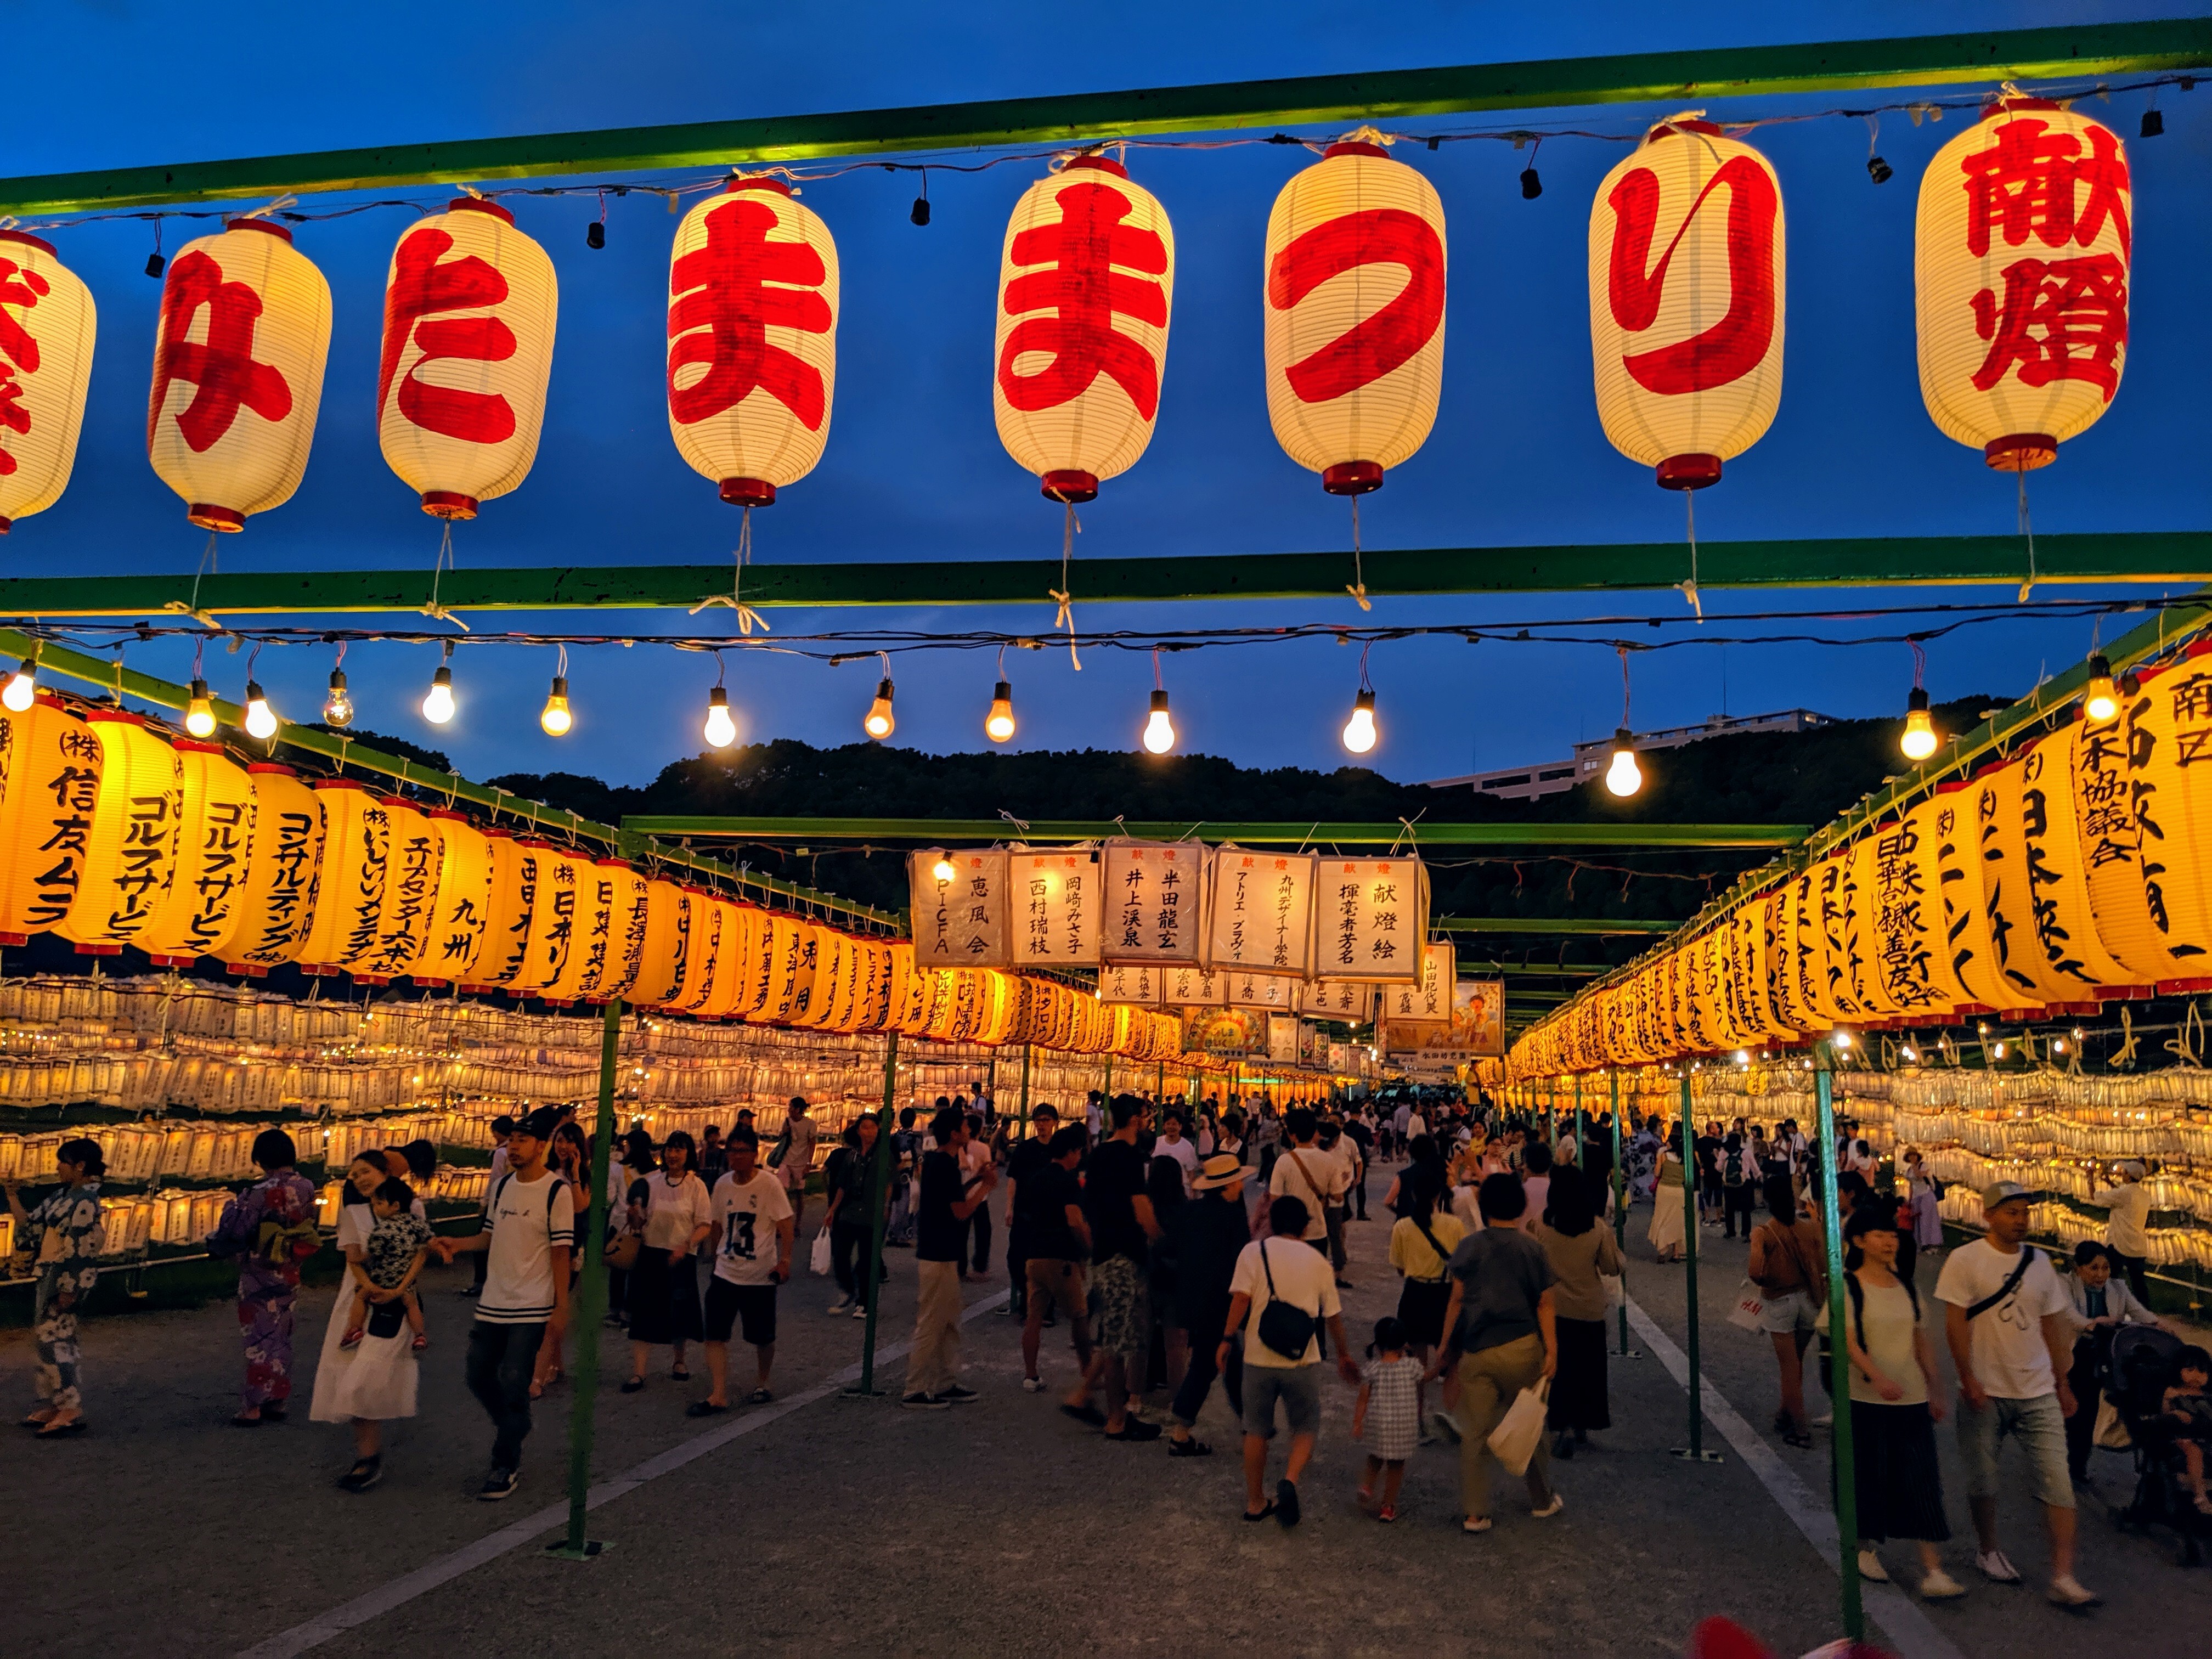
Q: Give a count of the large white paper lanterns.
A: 8